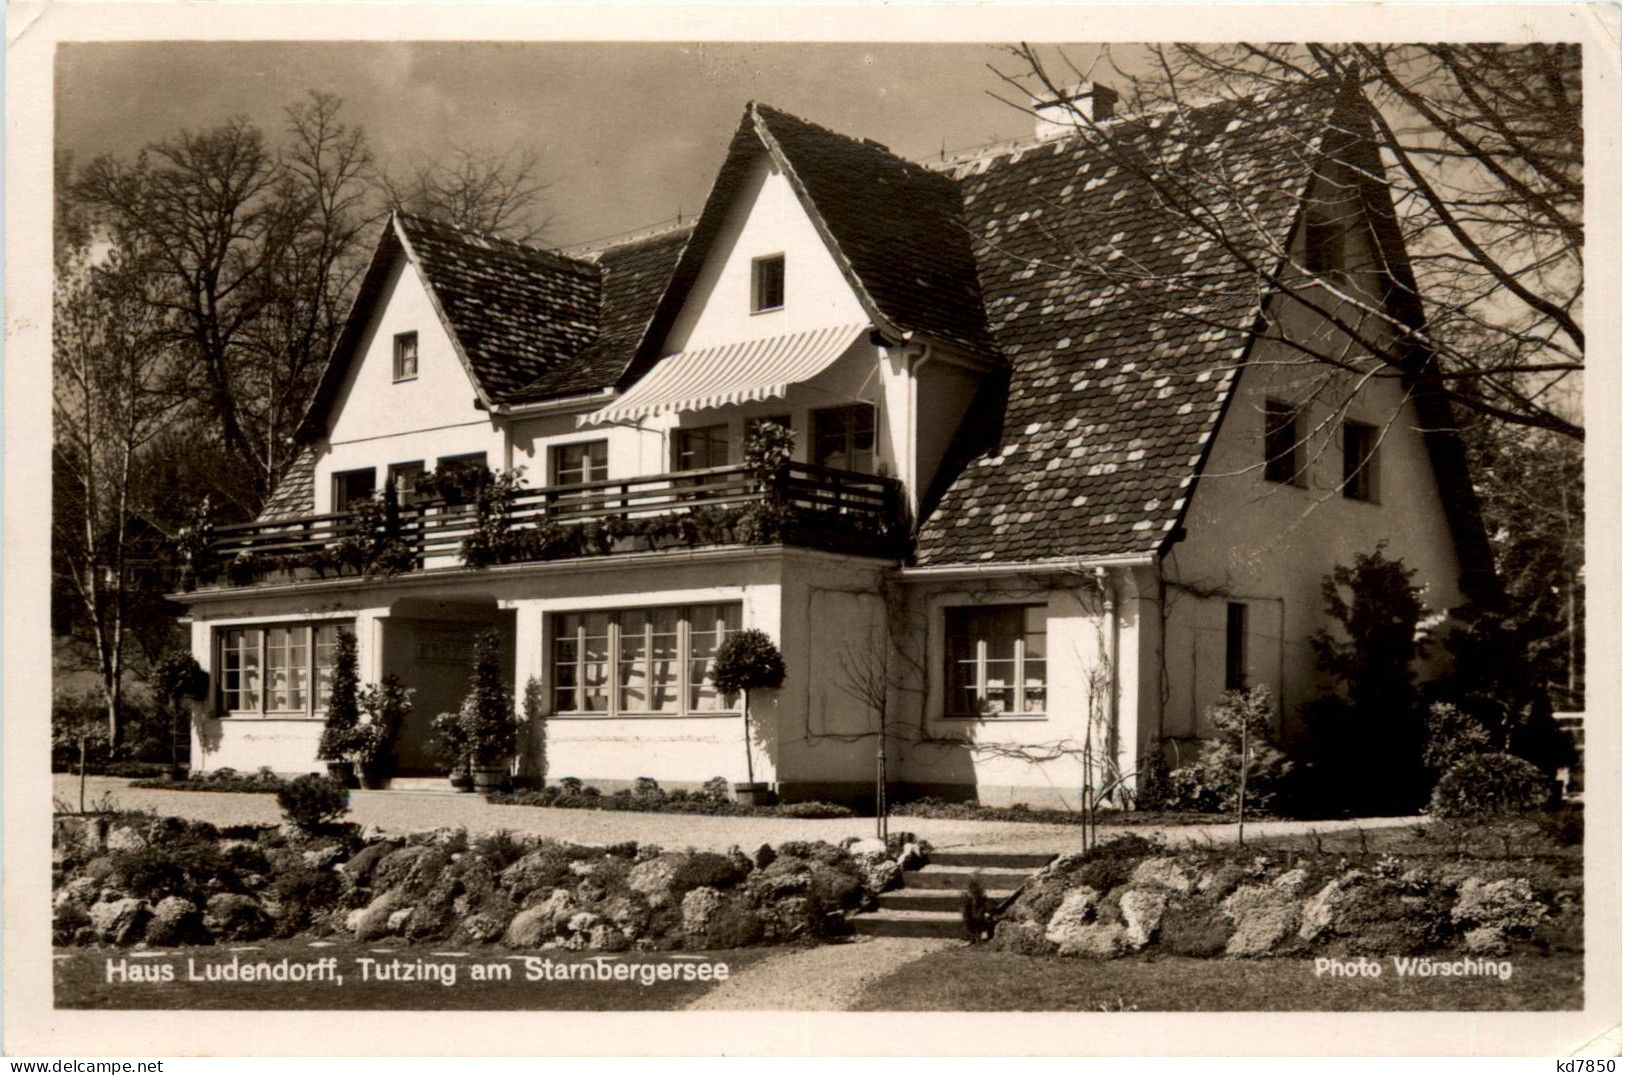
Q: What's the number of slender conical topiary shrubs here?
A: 2